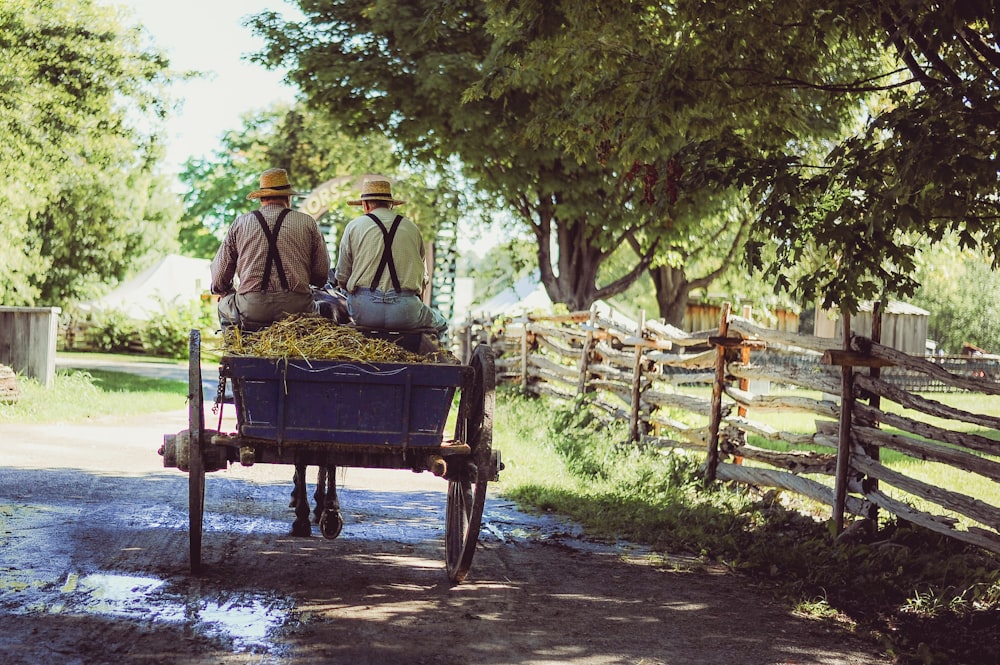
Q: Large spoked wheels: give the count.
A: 2